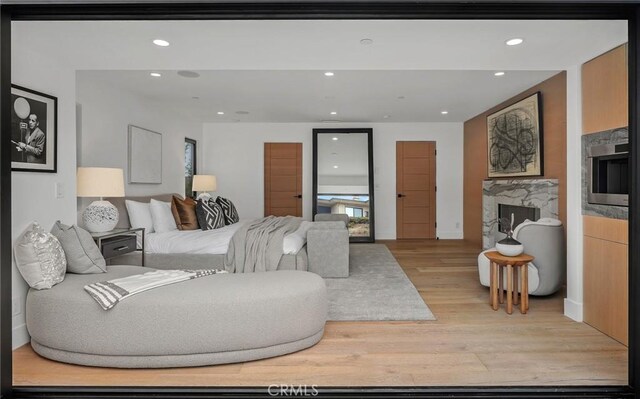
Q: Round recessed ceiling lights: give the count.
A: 8